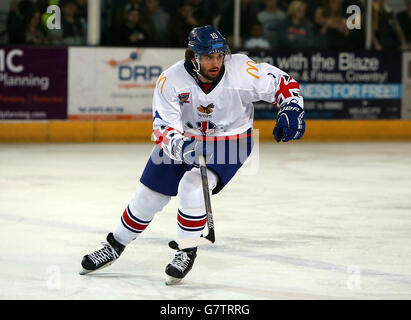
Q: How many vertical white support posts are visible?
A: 3